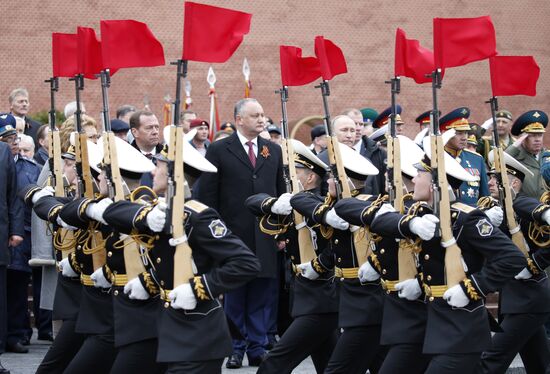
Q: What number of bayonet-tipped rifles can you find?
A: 9